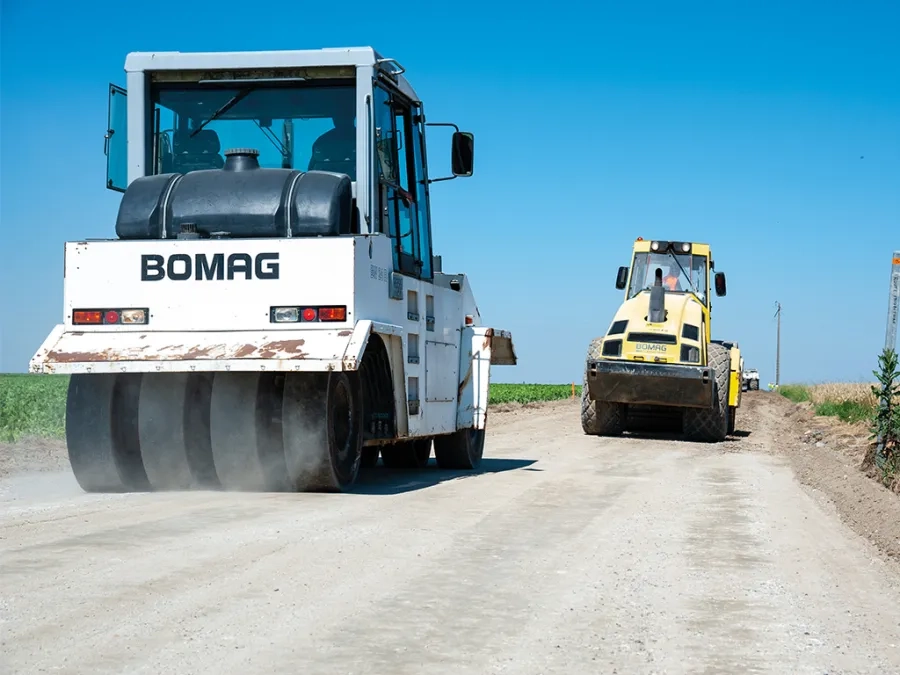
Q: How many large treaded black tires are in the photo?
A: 2